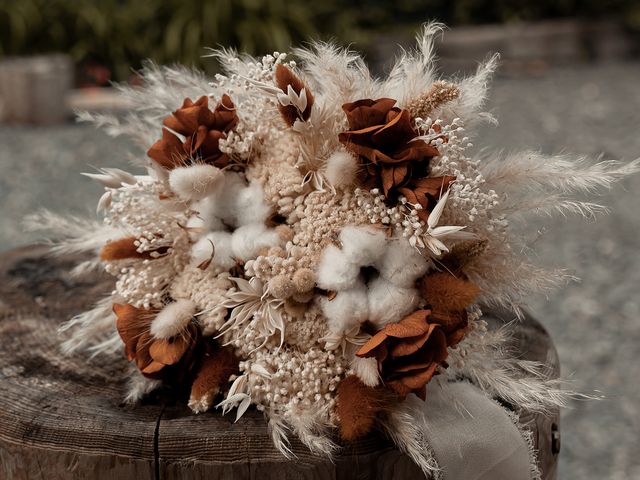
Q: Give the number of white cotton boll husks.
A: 2